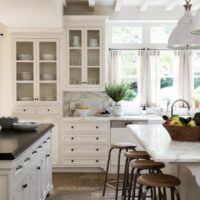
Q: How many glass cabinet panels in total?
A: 12